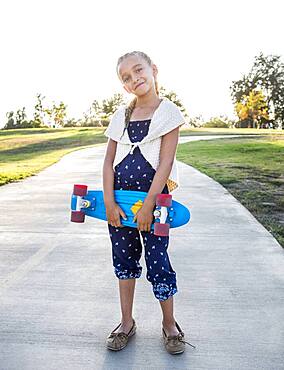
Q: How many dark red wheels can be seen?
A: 4